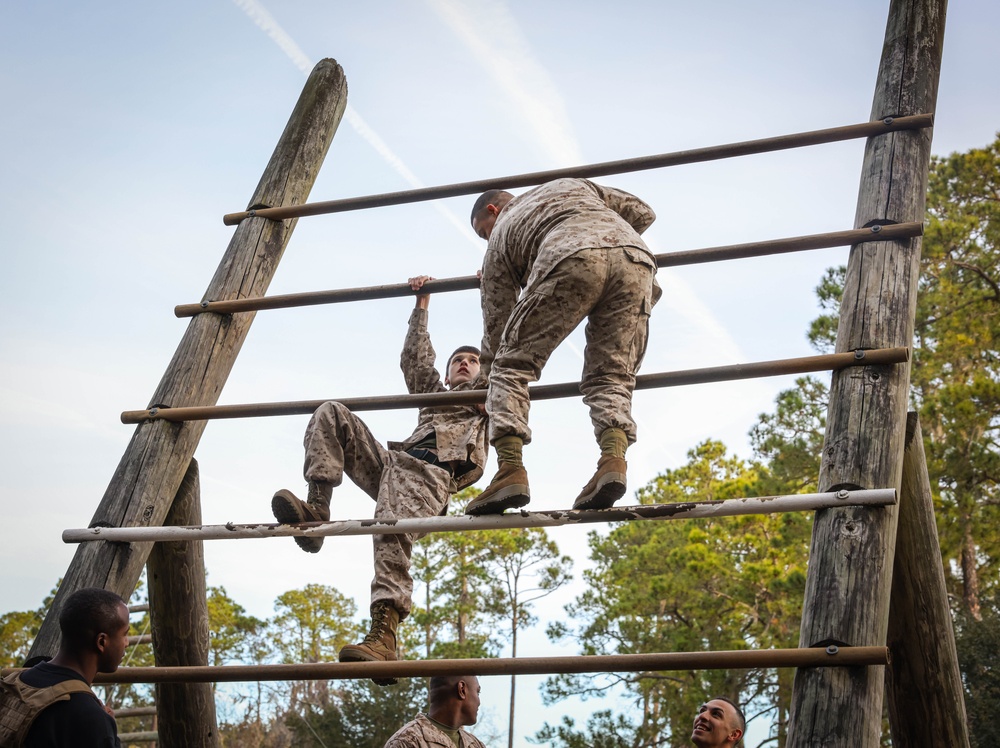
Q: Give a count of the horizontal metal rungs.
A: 5